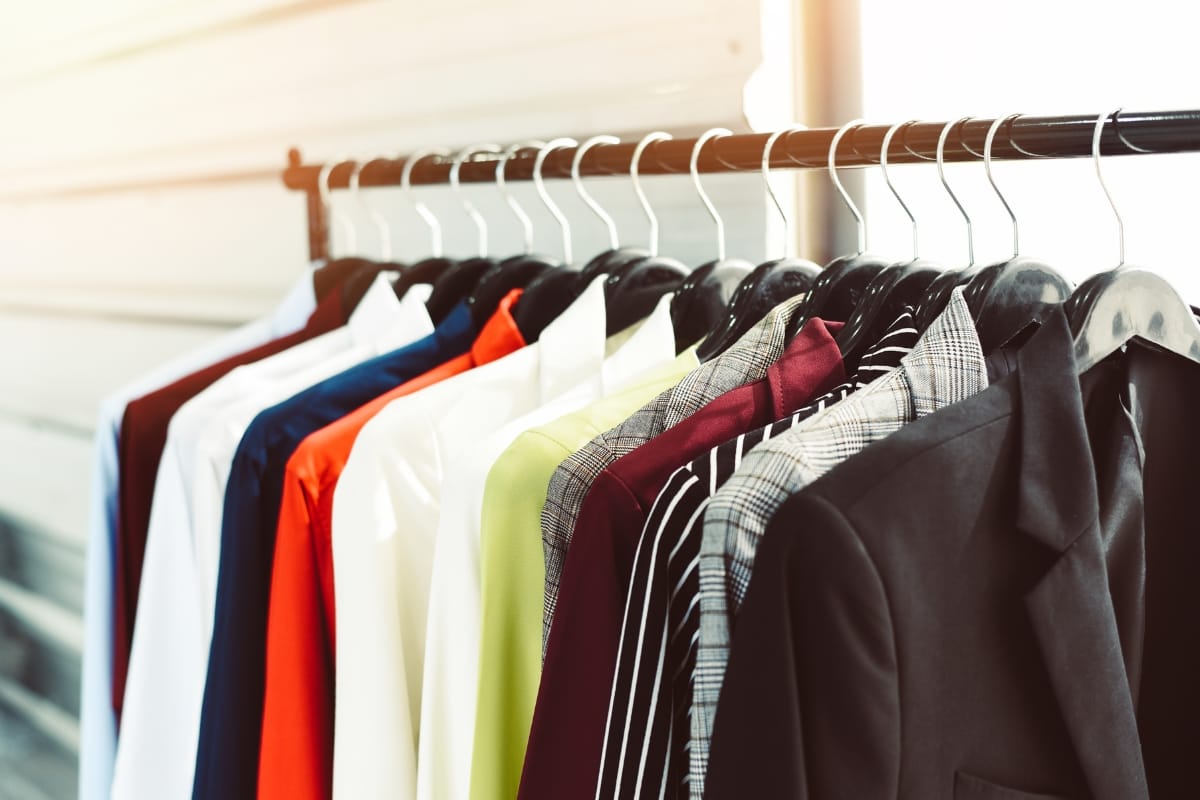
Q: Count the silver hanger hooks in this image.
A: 15